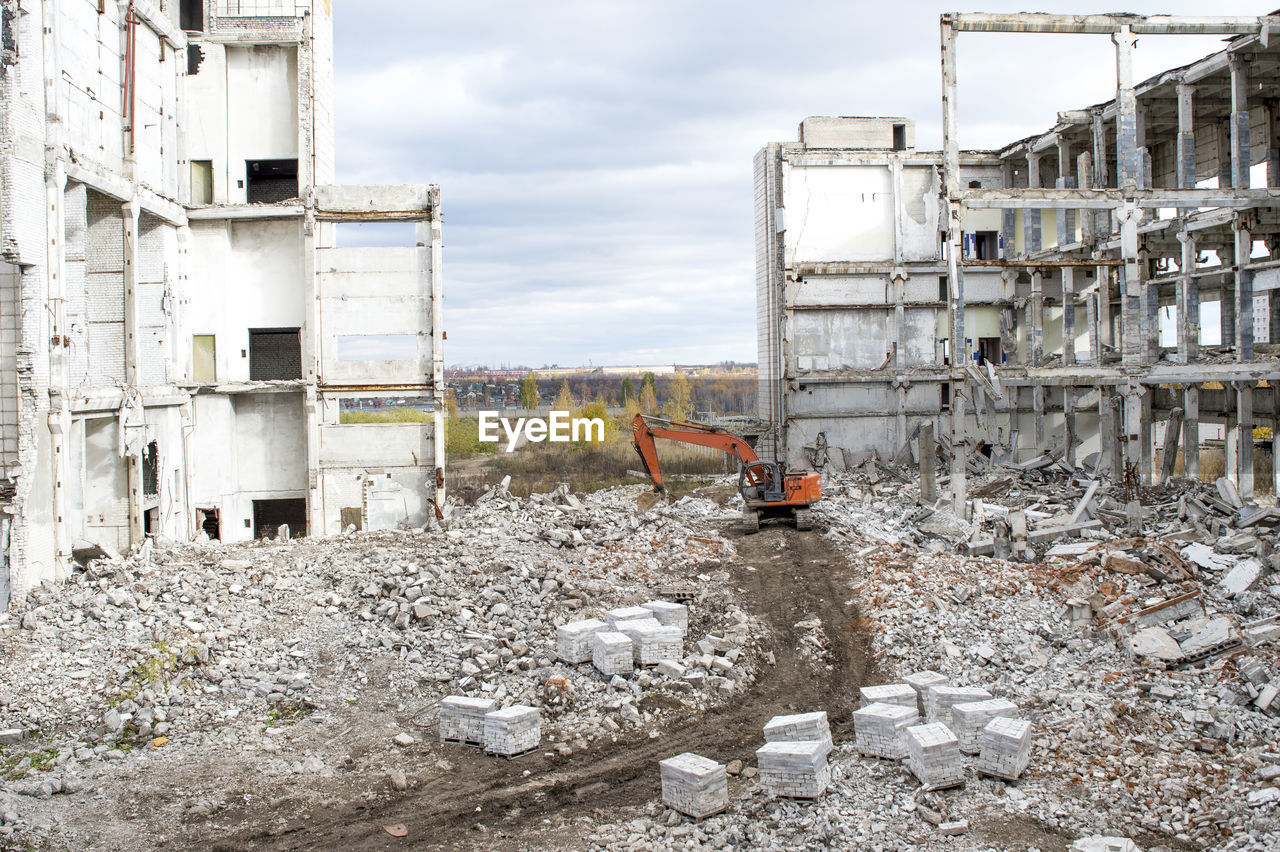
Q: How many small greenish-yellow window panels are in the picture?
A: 2